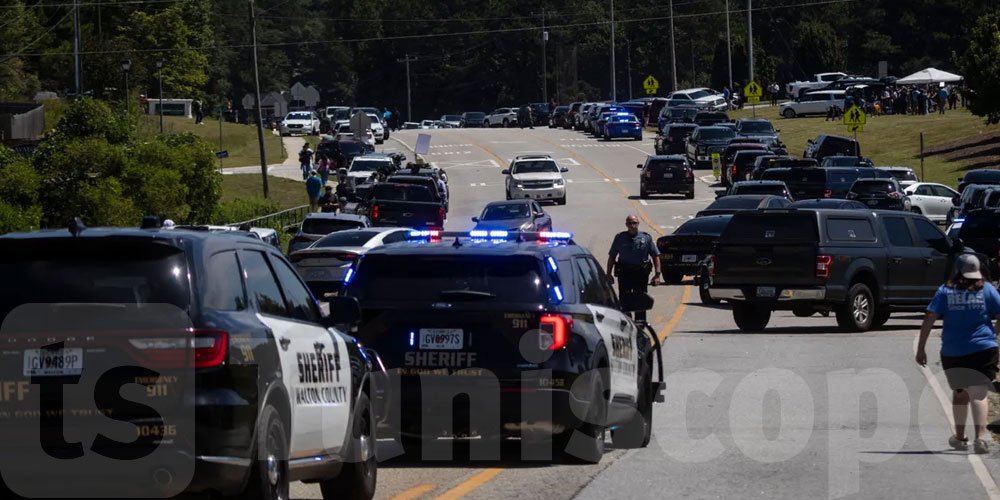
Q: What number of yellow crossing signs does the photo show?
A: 3